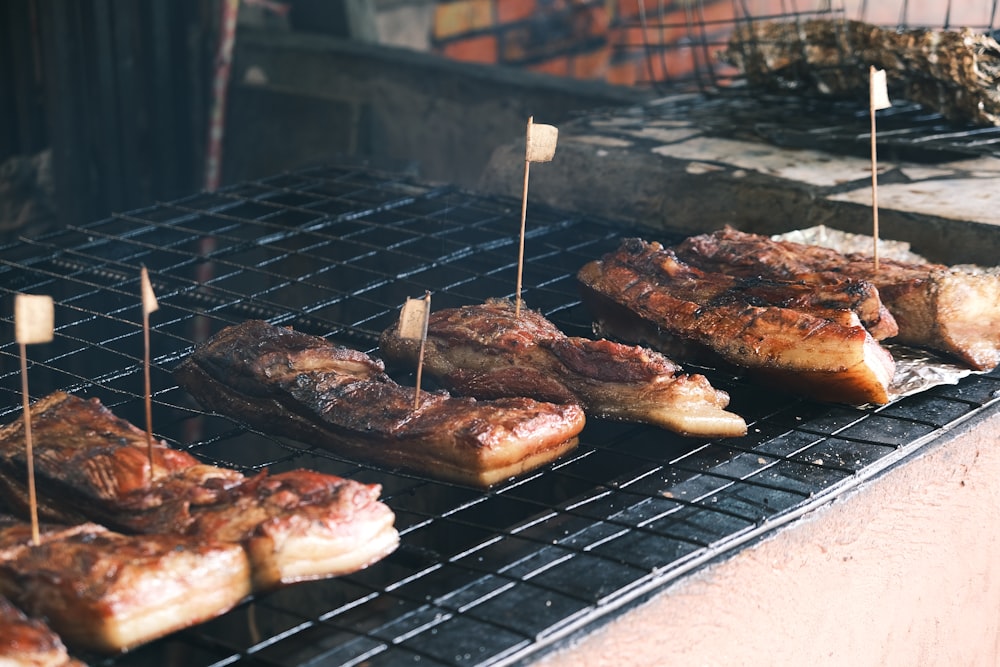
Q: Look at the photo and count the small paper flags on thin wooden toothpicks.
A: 5